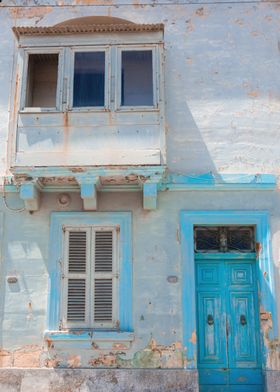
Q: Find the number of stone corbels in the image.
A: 3